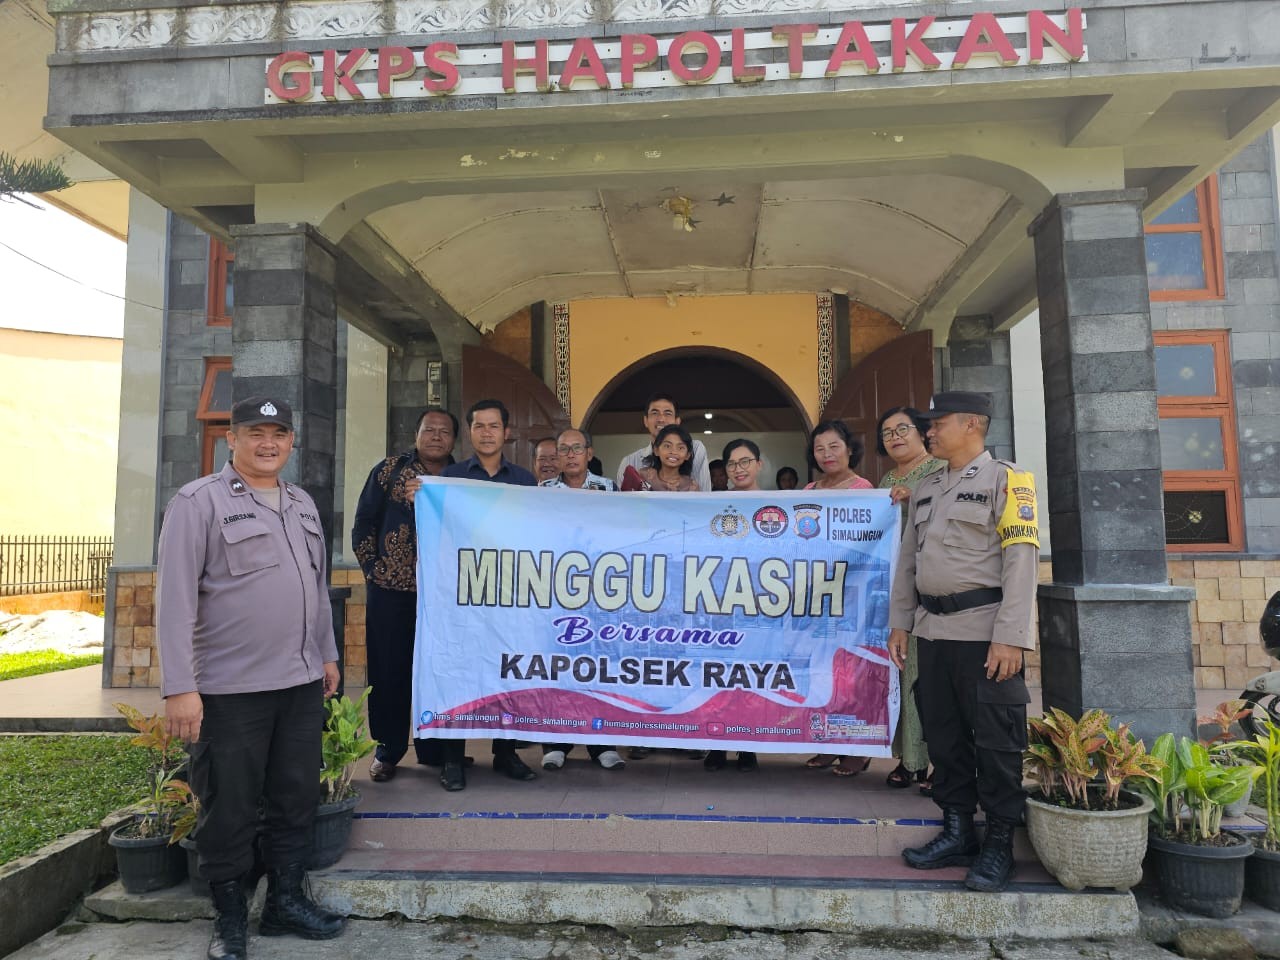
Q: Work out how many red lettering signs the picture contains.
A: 1